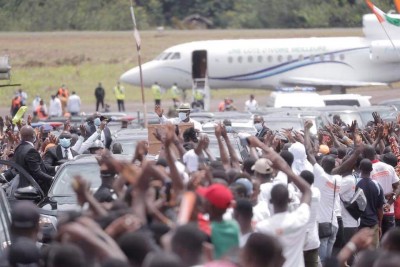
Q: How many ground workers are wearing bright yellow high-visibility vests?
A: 4